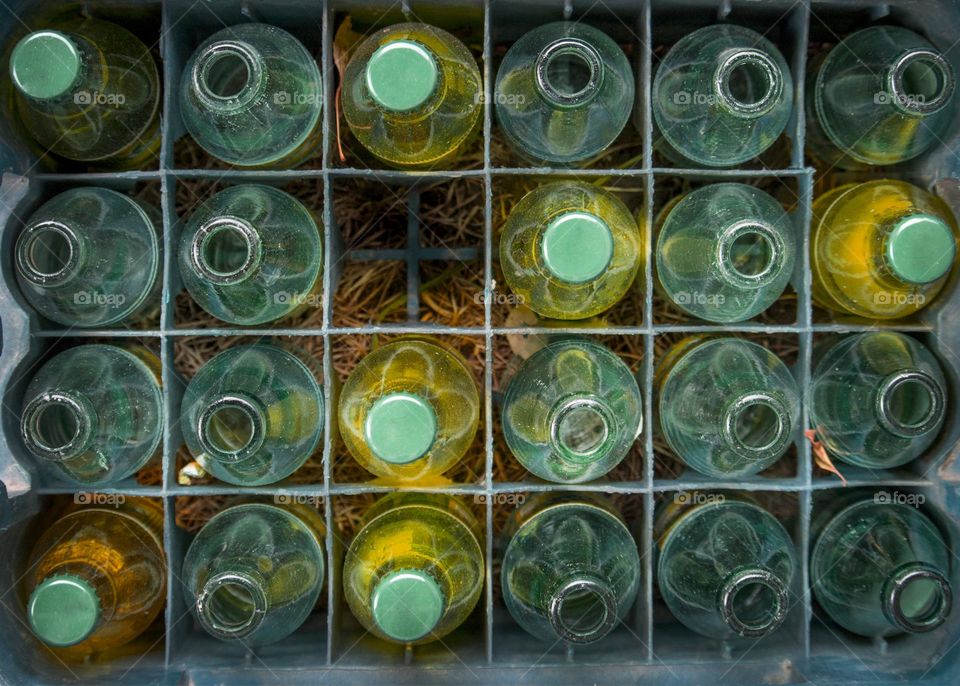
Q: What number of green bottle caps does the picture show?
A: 7